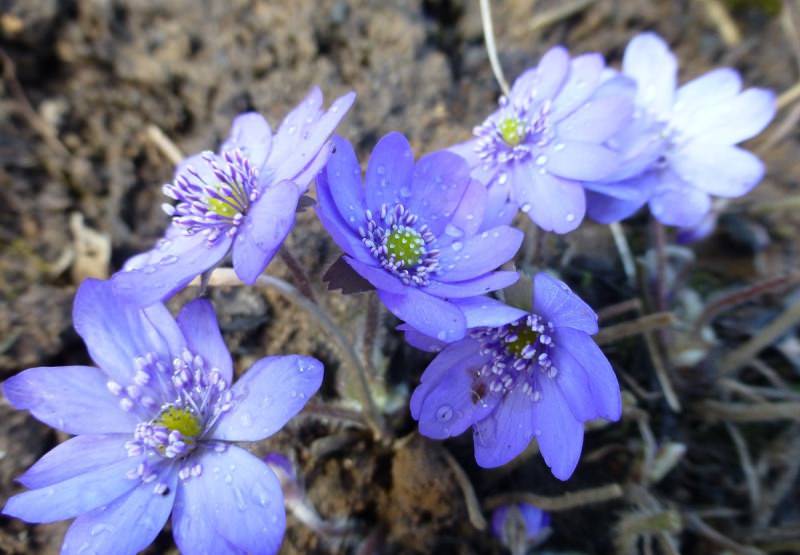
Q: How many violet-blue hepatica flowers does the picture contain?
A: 6